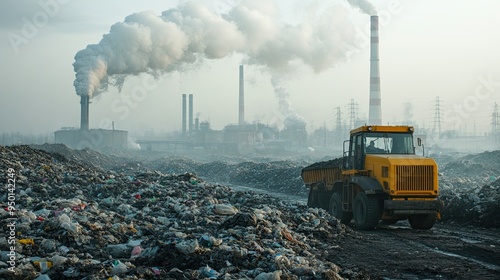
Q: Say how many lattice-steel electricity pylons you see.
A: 4